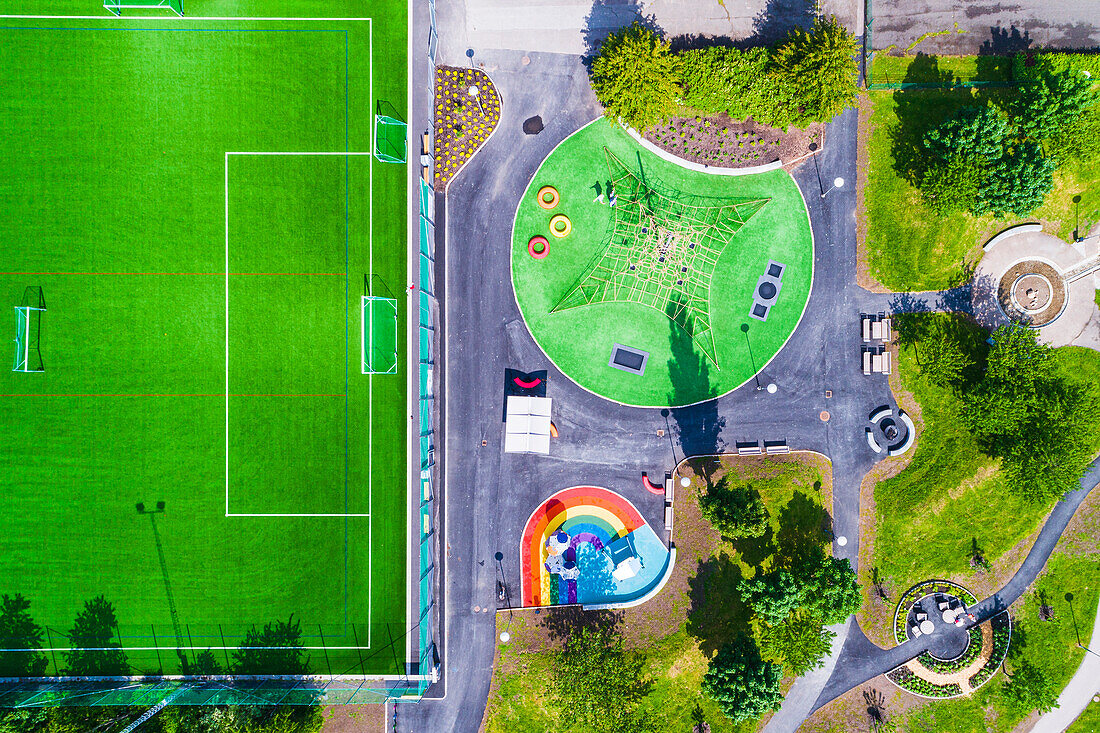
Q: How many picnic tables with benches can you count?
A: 2